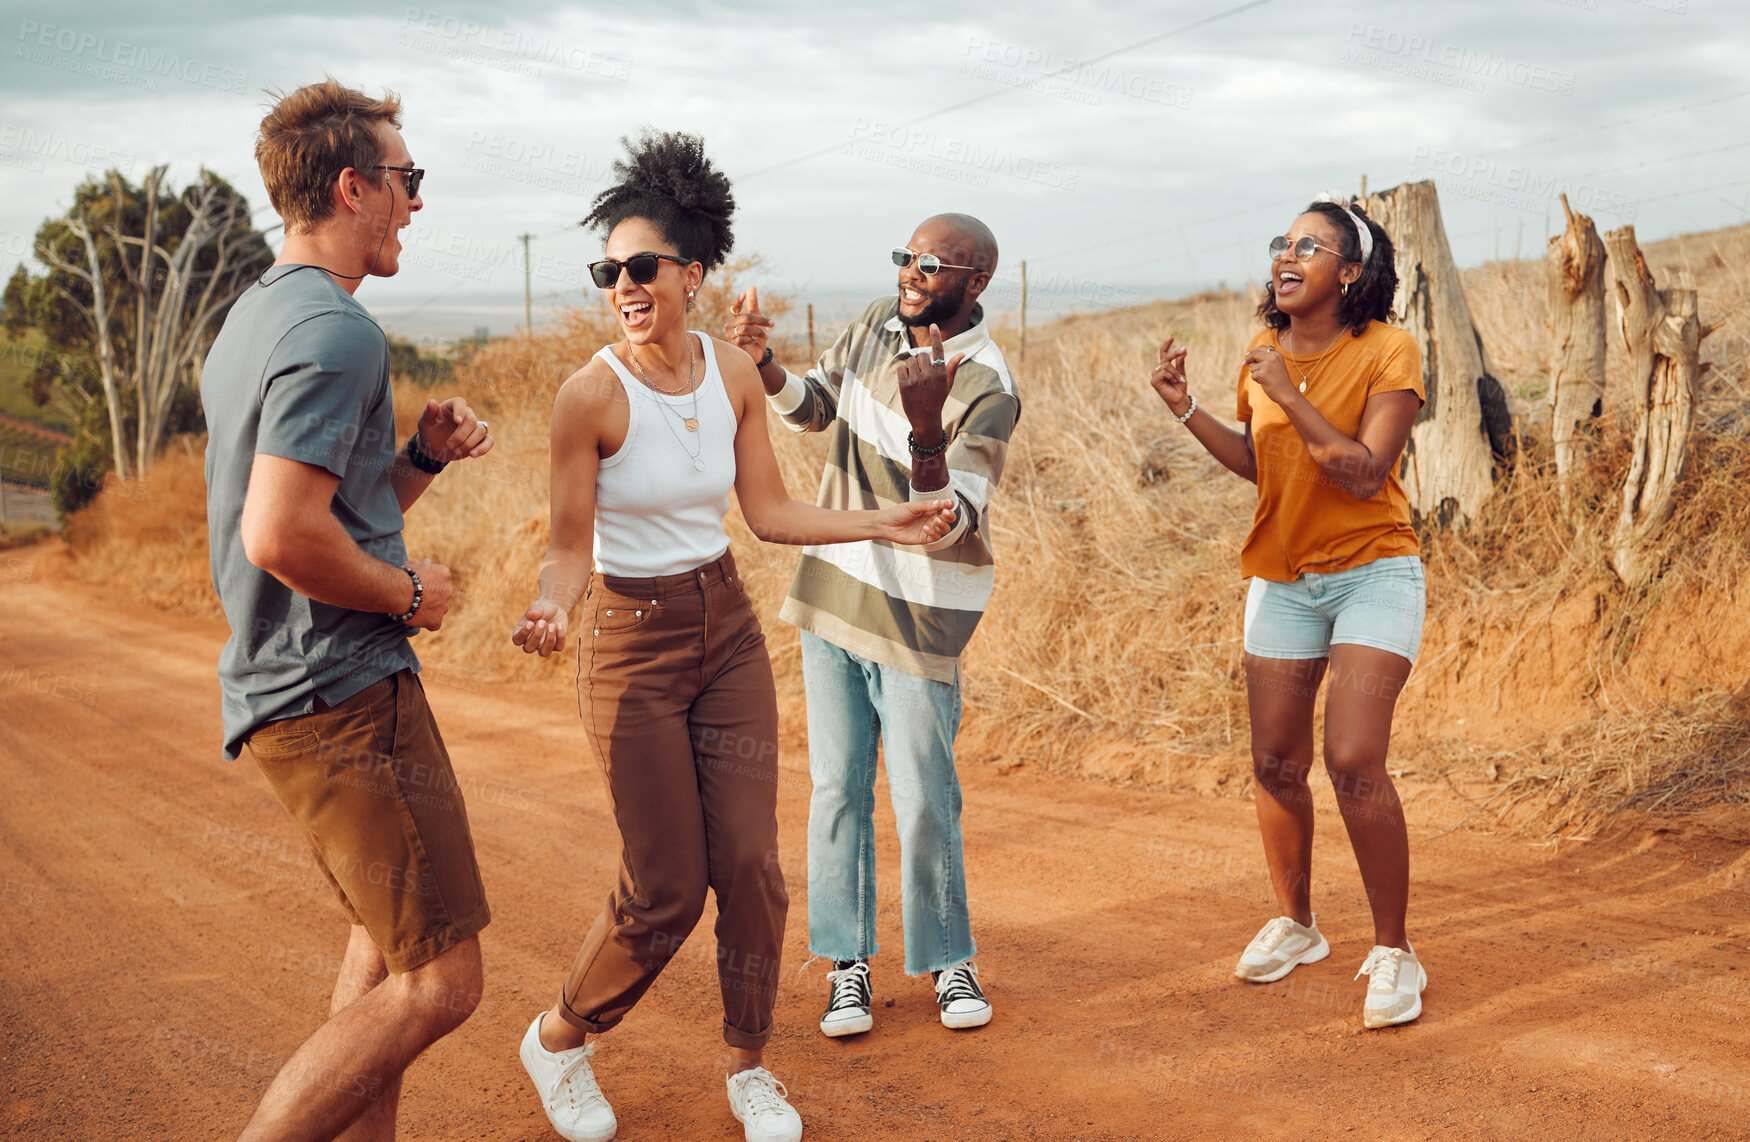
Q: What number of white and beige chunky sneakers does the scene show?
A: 2